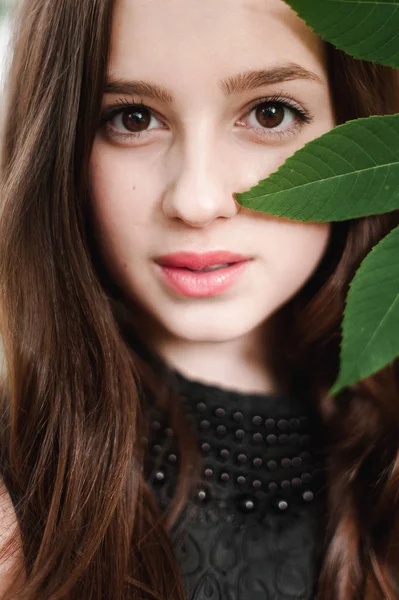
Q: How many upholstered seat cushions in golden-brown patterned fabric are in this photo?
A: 0